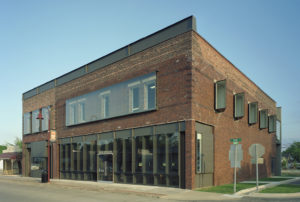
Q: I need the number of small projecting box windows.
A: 5